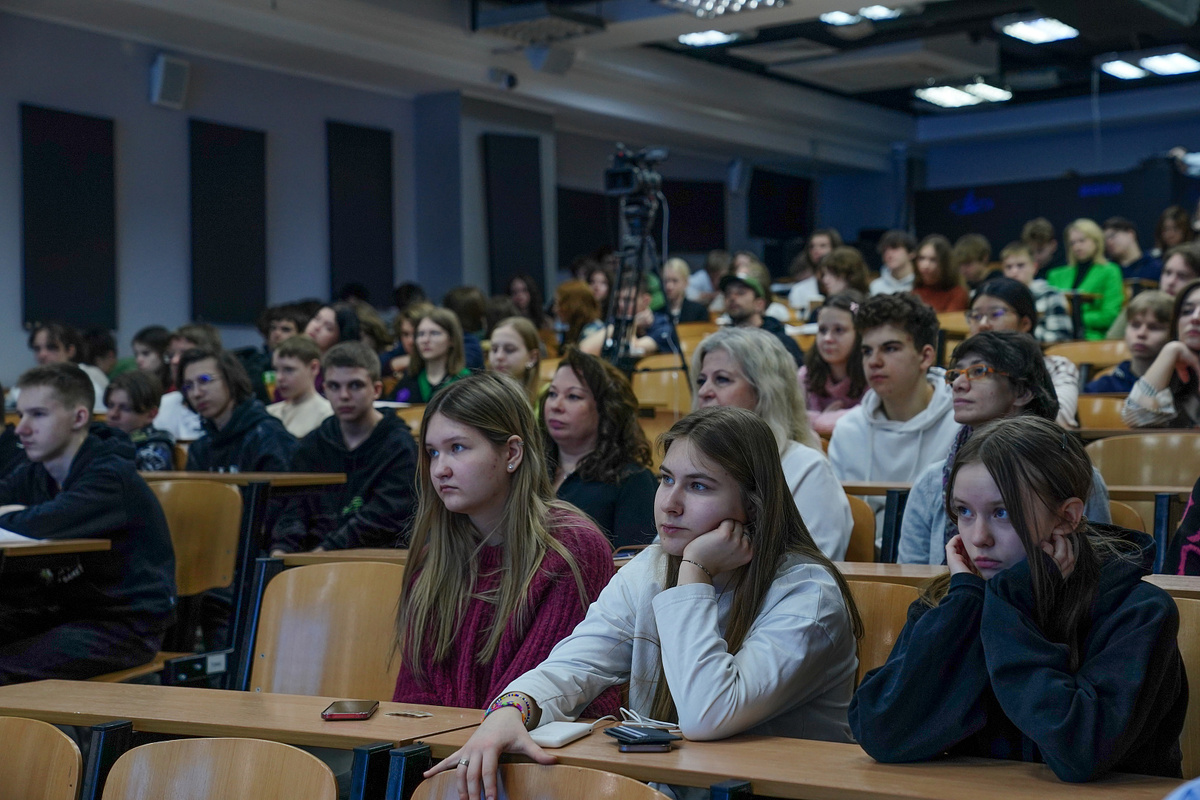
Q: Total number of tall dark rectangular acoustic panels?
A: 4